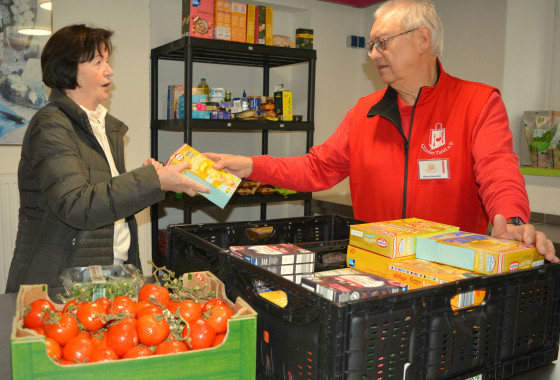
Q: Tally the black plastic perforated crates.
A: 2